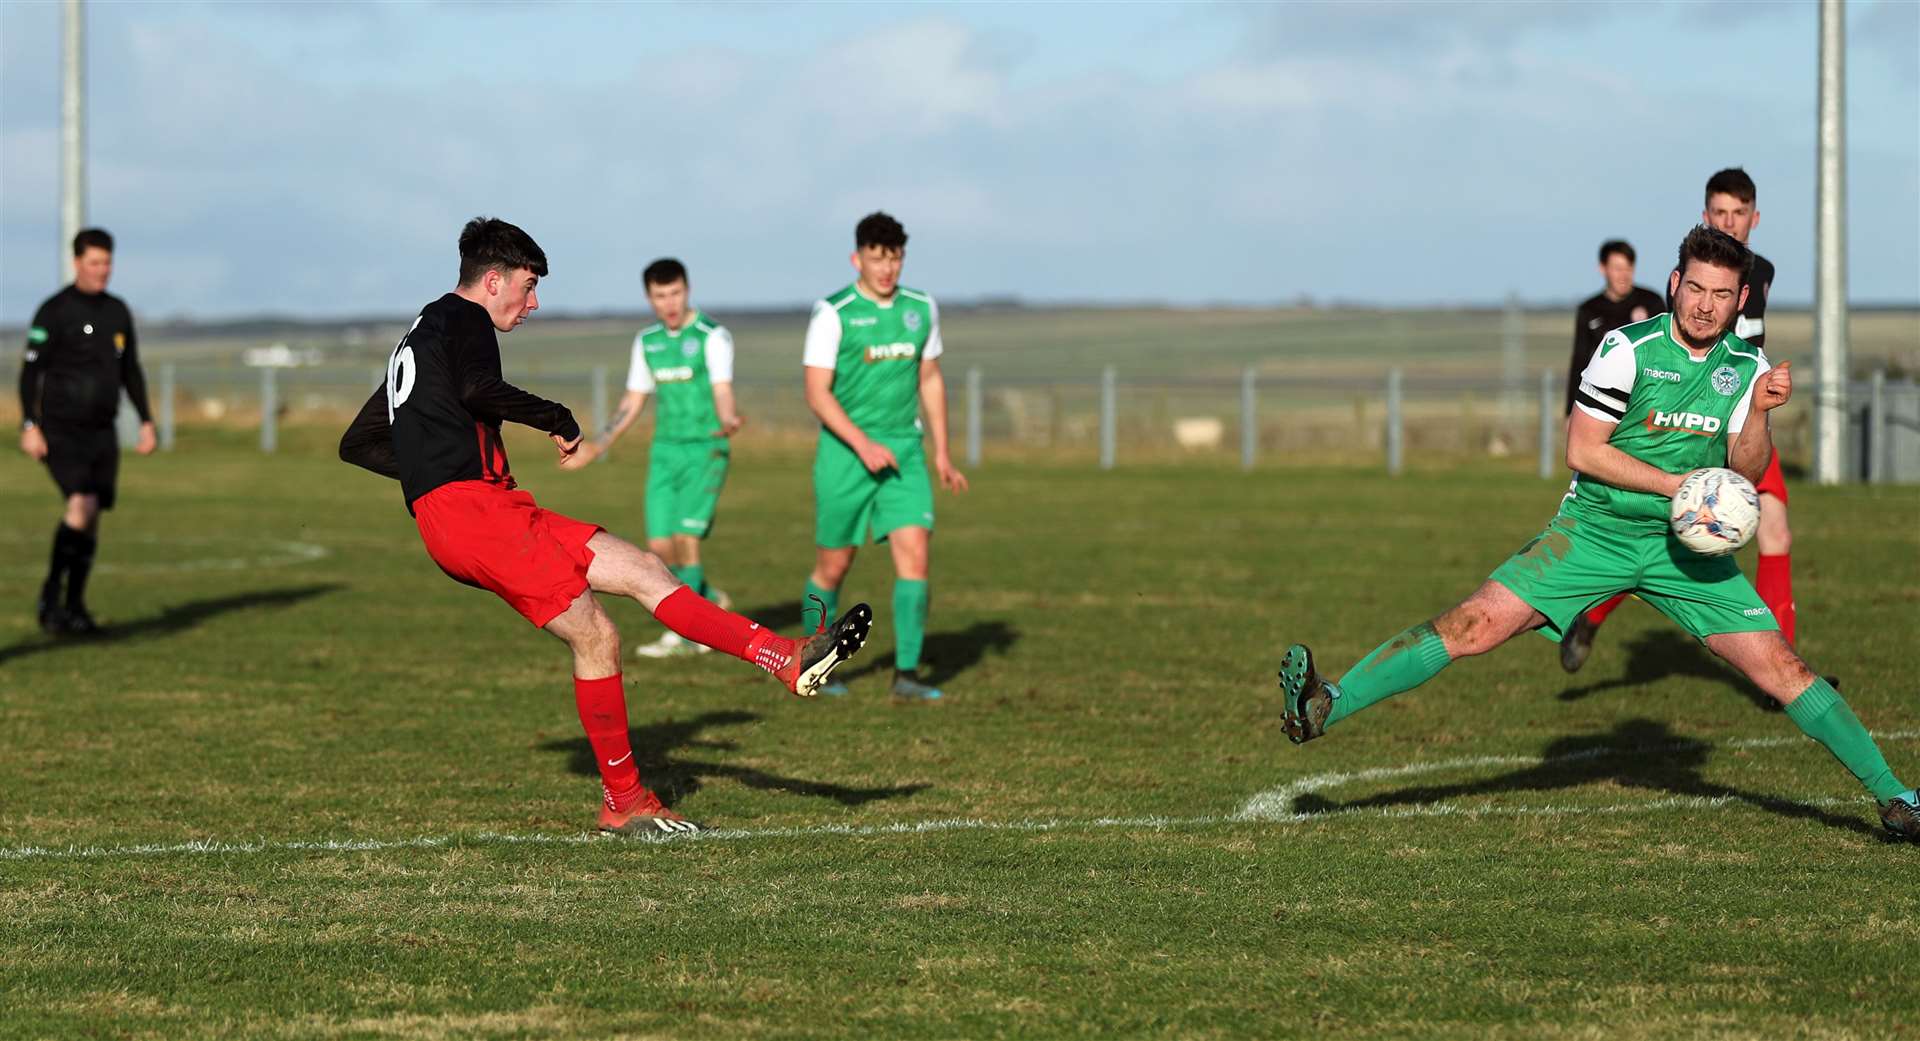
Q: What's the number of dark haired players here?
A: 6